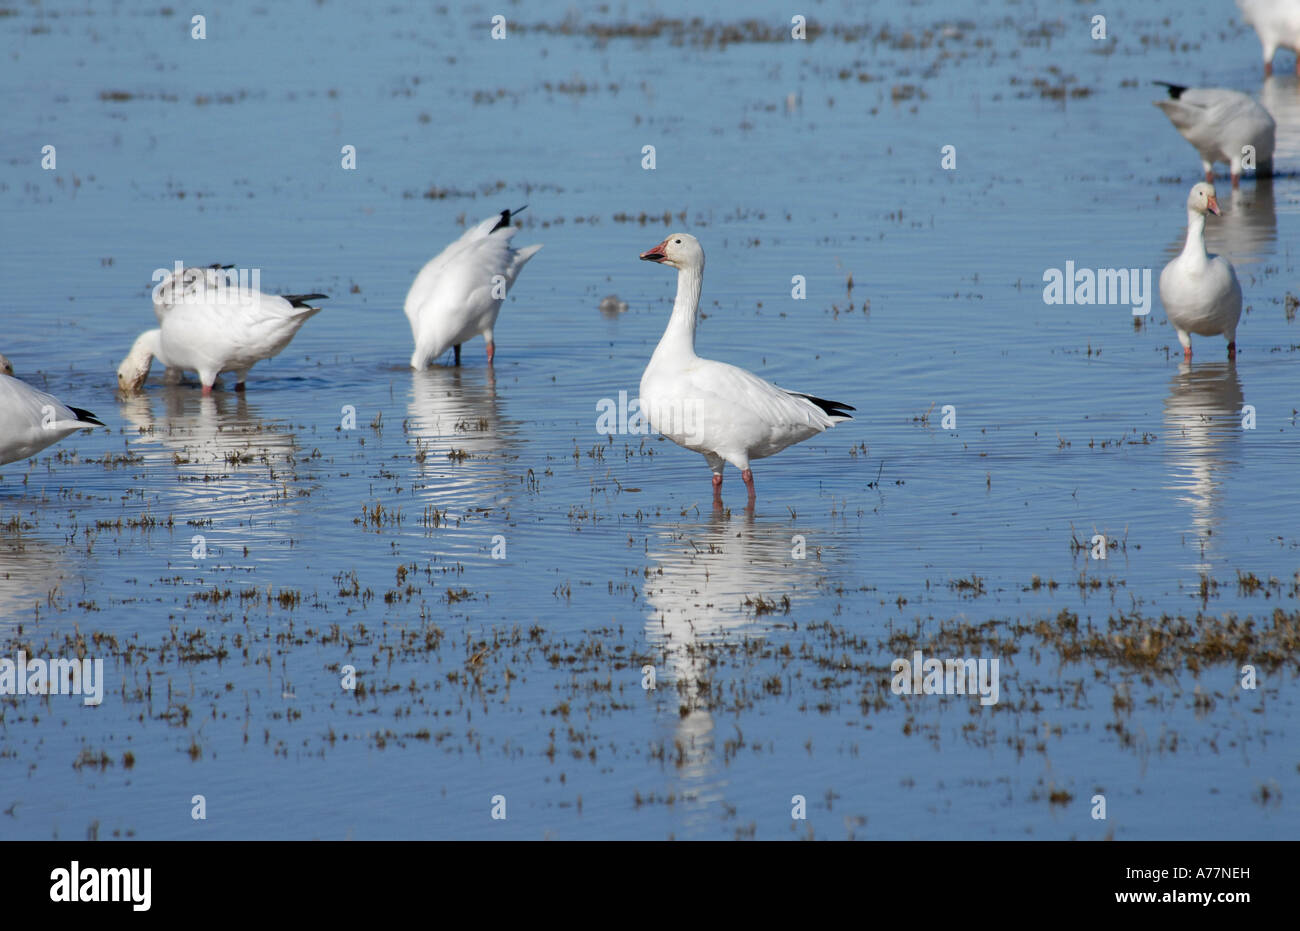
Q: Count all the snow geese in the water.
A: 8